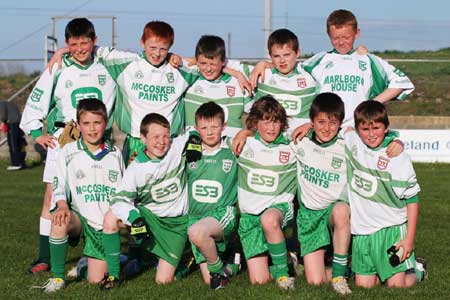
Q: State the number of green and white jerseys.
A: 11